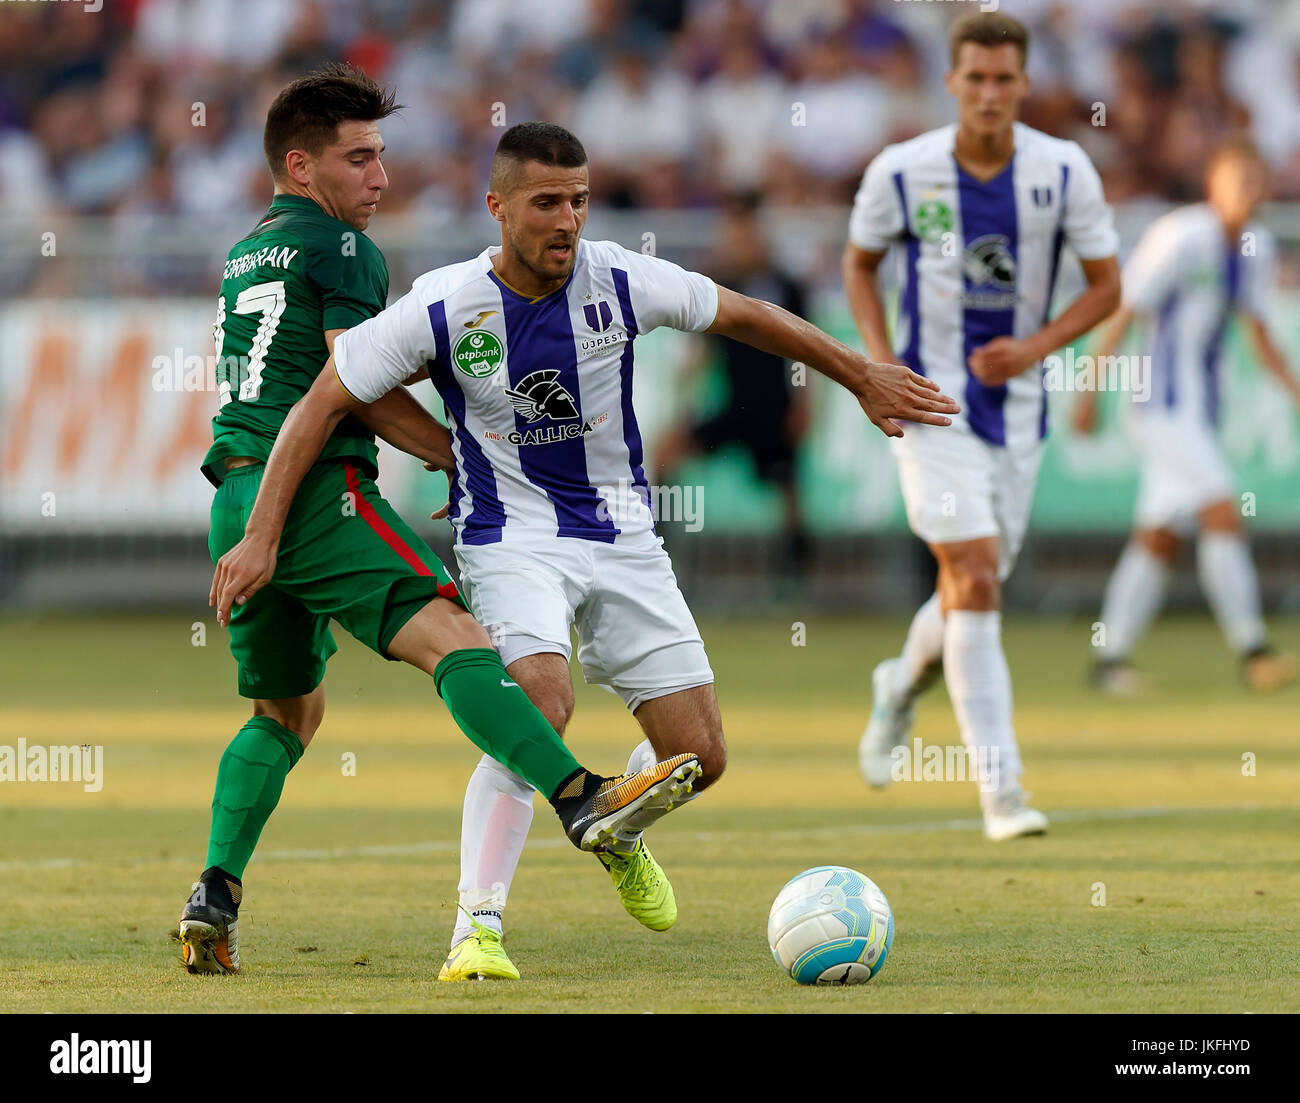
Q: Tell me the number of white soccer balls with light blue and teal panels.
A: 1